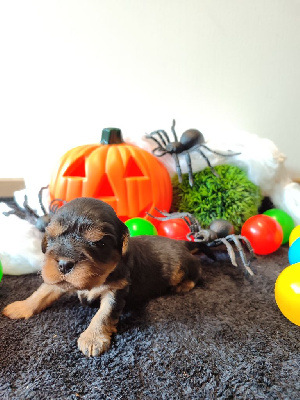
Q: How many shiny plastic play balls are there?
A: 8